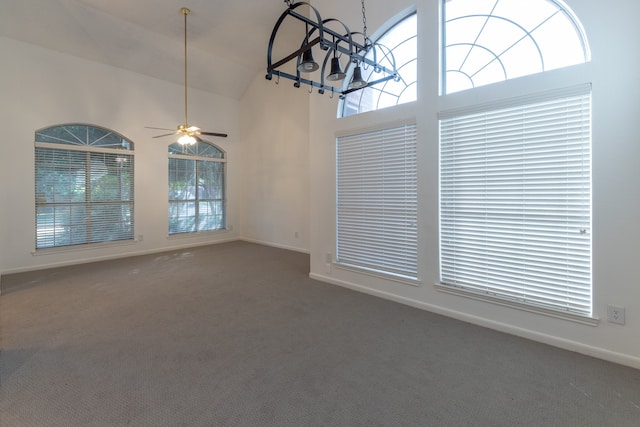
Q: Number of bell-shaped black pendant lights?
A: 3